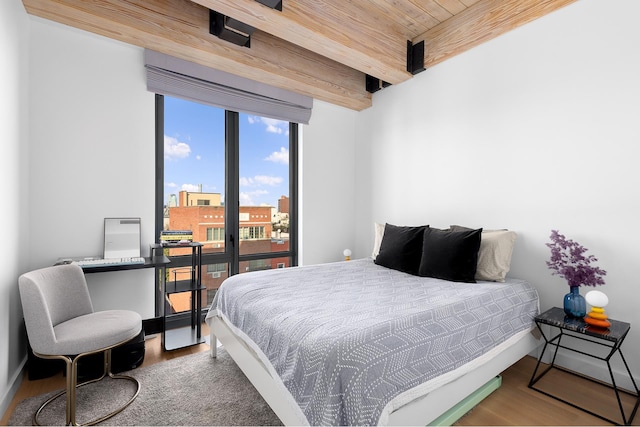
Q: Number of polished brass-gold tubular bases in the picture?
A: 1